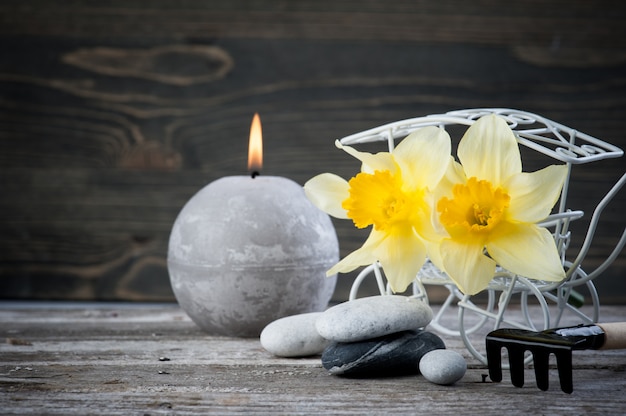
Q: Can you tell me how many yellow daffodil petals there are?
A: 12